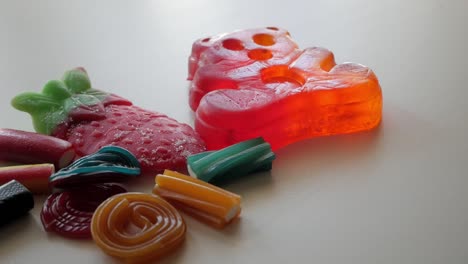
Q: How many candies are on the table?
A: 10